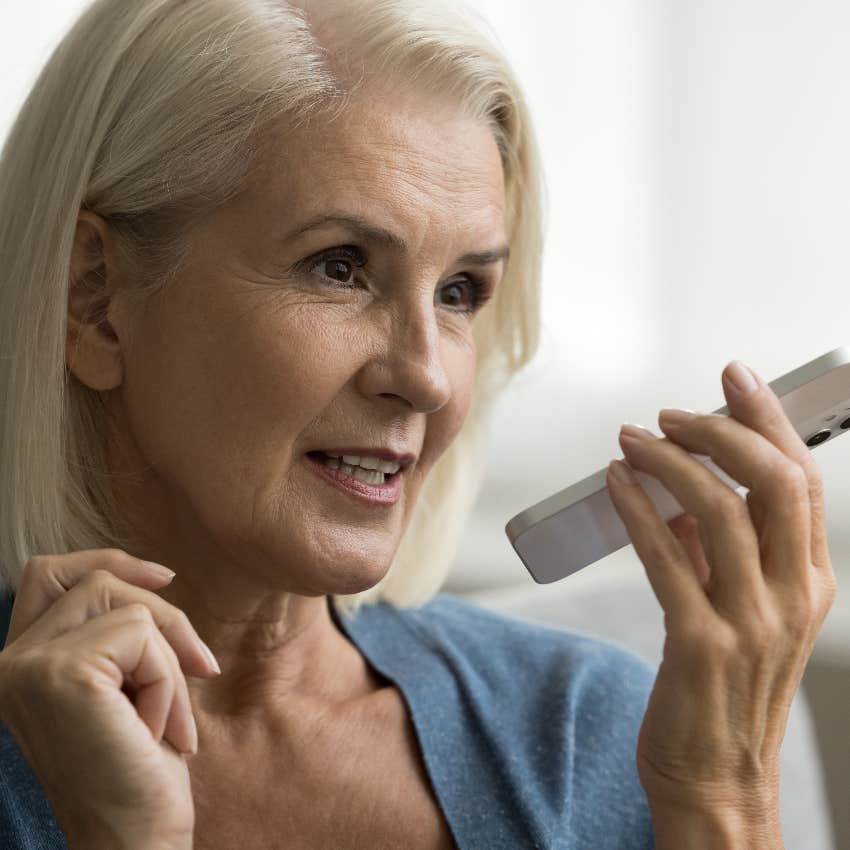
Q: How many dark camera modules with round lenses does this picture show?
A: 2